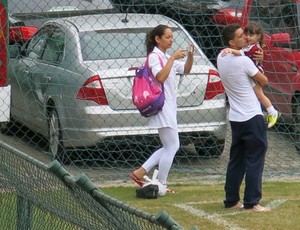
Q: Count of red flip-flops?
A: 2